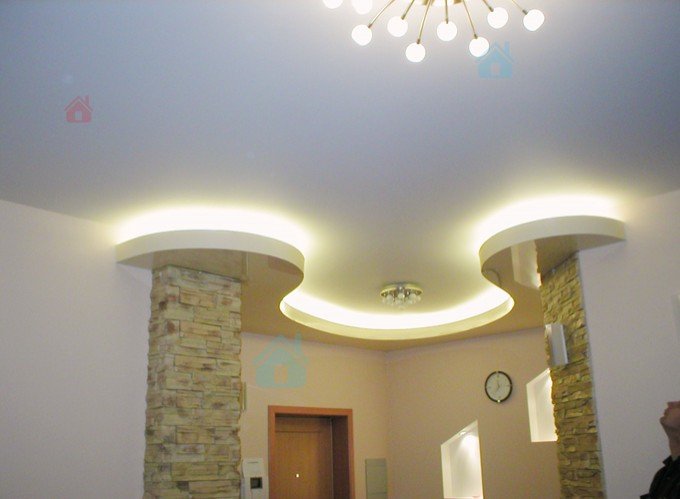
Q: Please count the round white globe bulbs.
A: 9